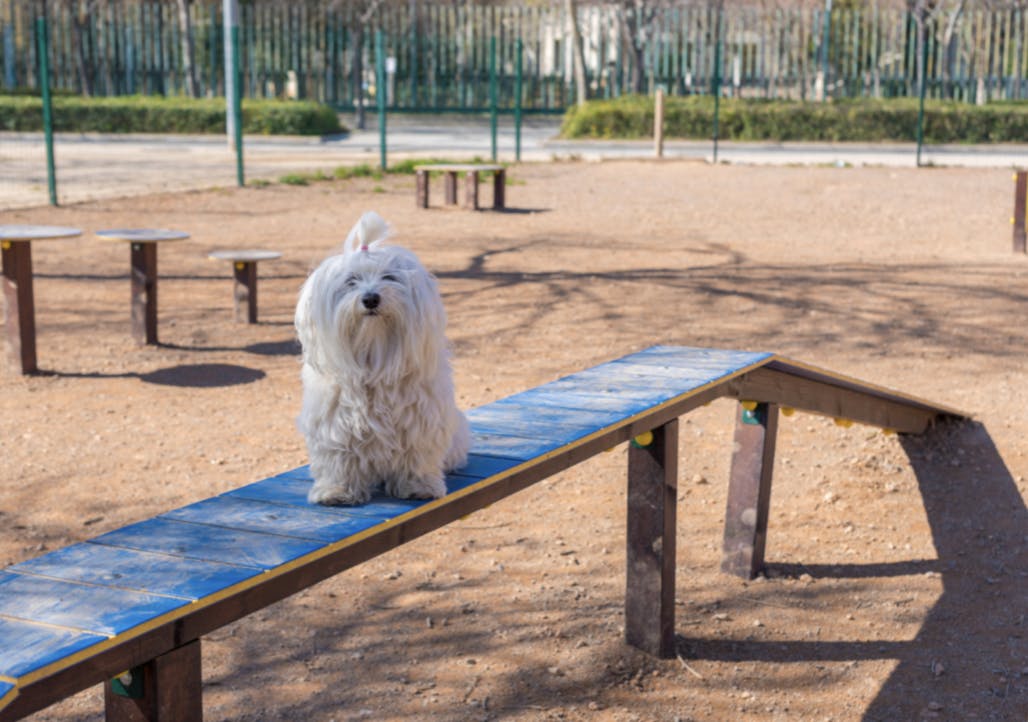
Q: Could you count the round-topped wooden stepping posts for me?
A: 3